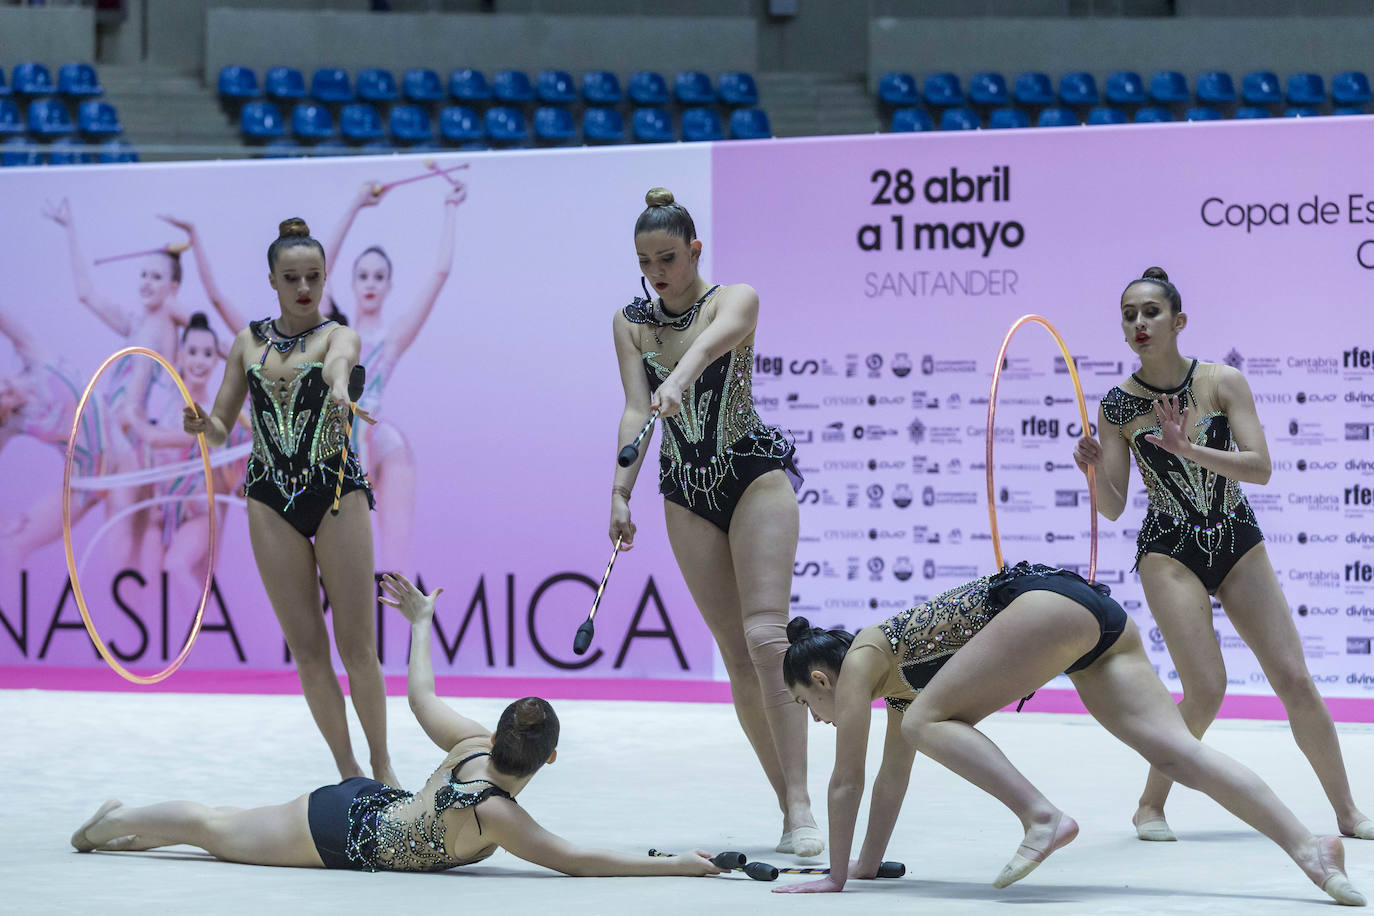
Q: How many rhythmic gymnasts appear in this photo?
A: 5